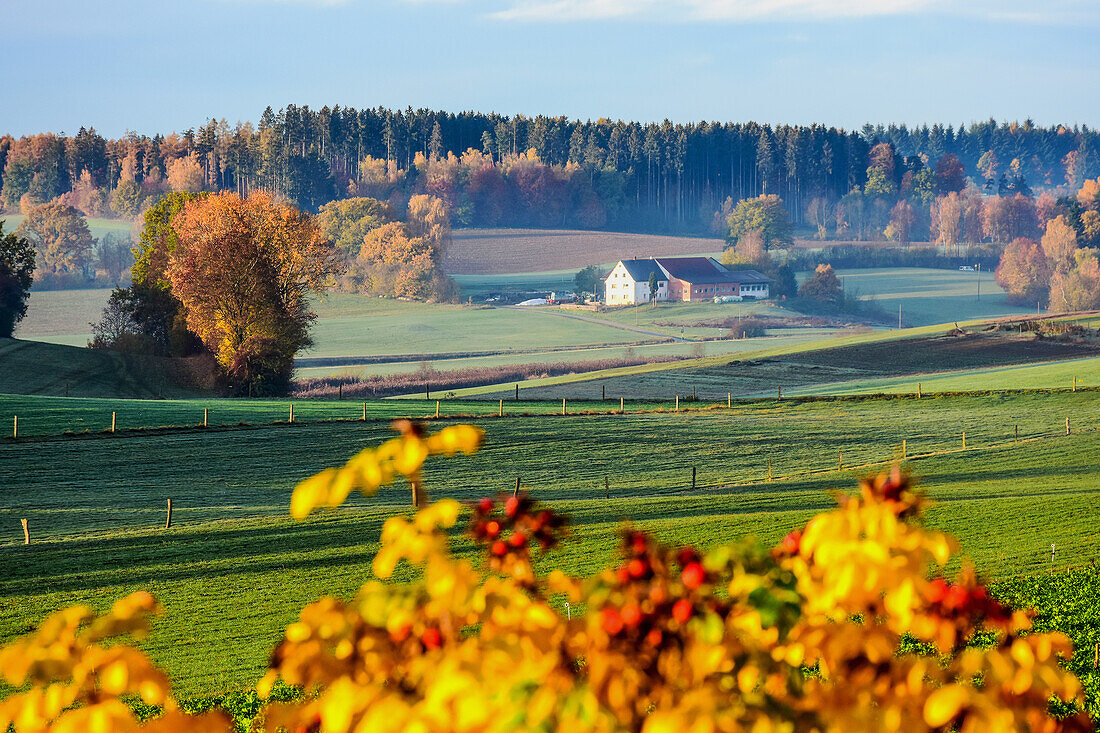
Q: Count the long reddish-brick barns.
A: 1